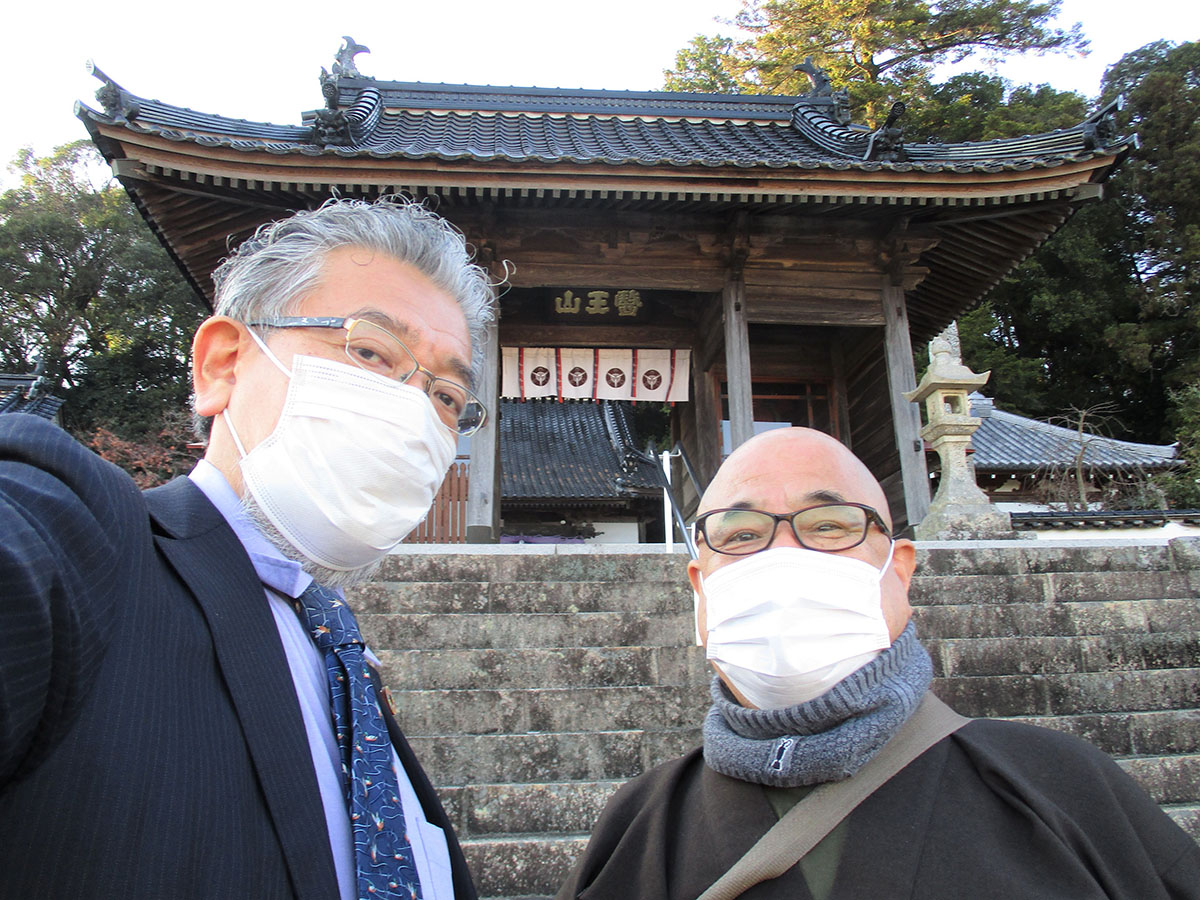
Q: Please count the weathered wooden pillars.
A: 3